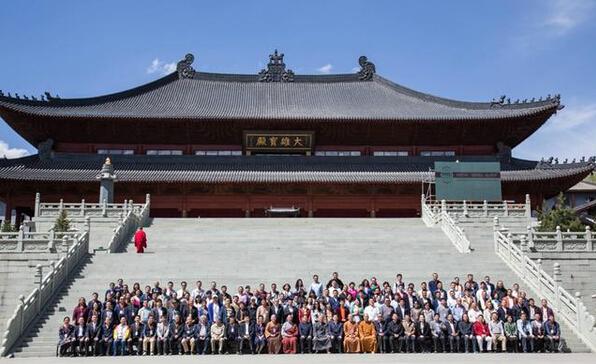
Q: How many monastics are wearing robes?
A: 6